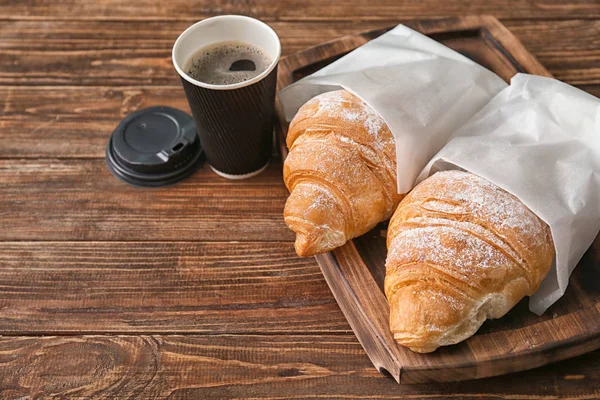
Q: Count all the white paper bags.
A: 2